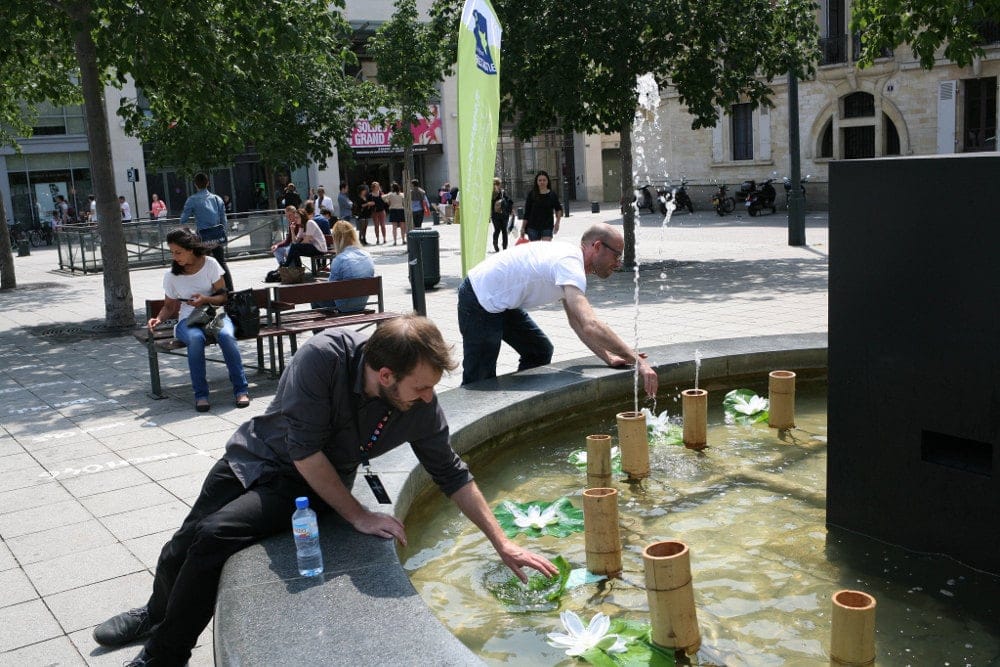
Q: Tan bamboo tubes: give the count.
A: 7